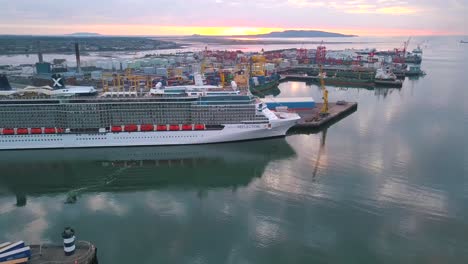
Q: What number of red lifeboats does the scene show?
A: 12